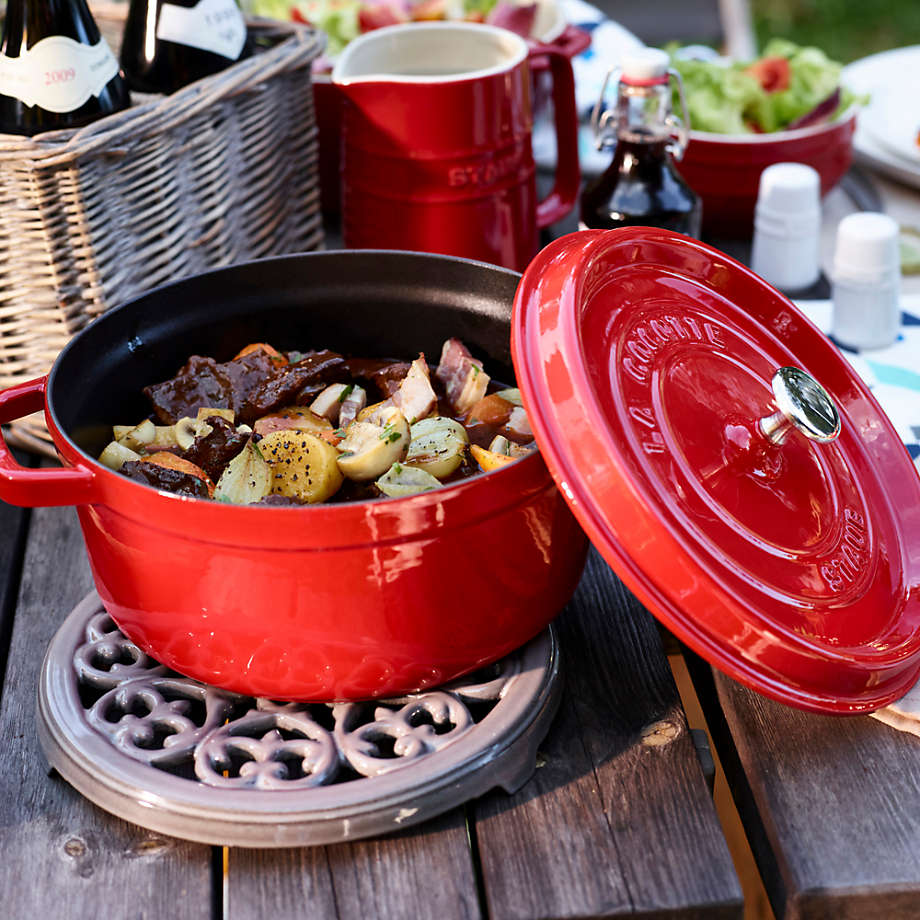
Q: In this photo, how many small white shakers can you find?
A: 2